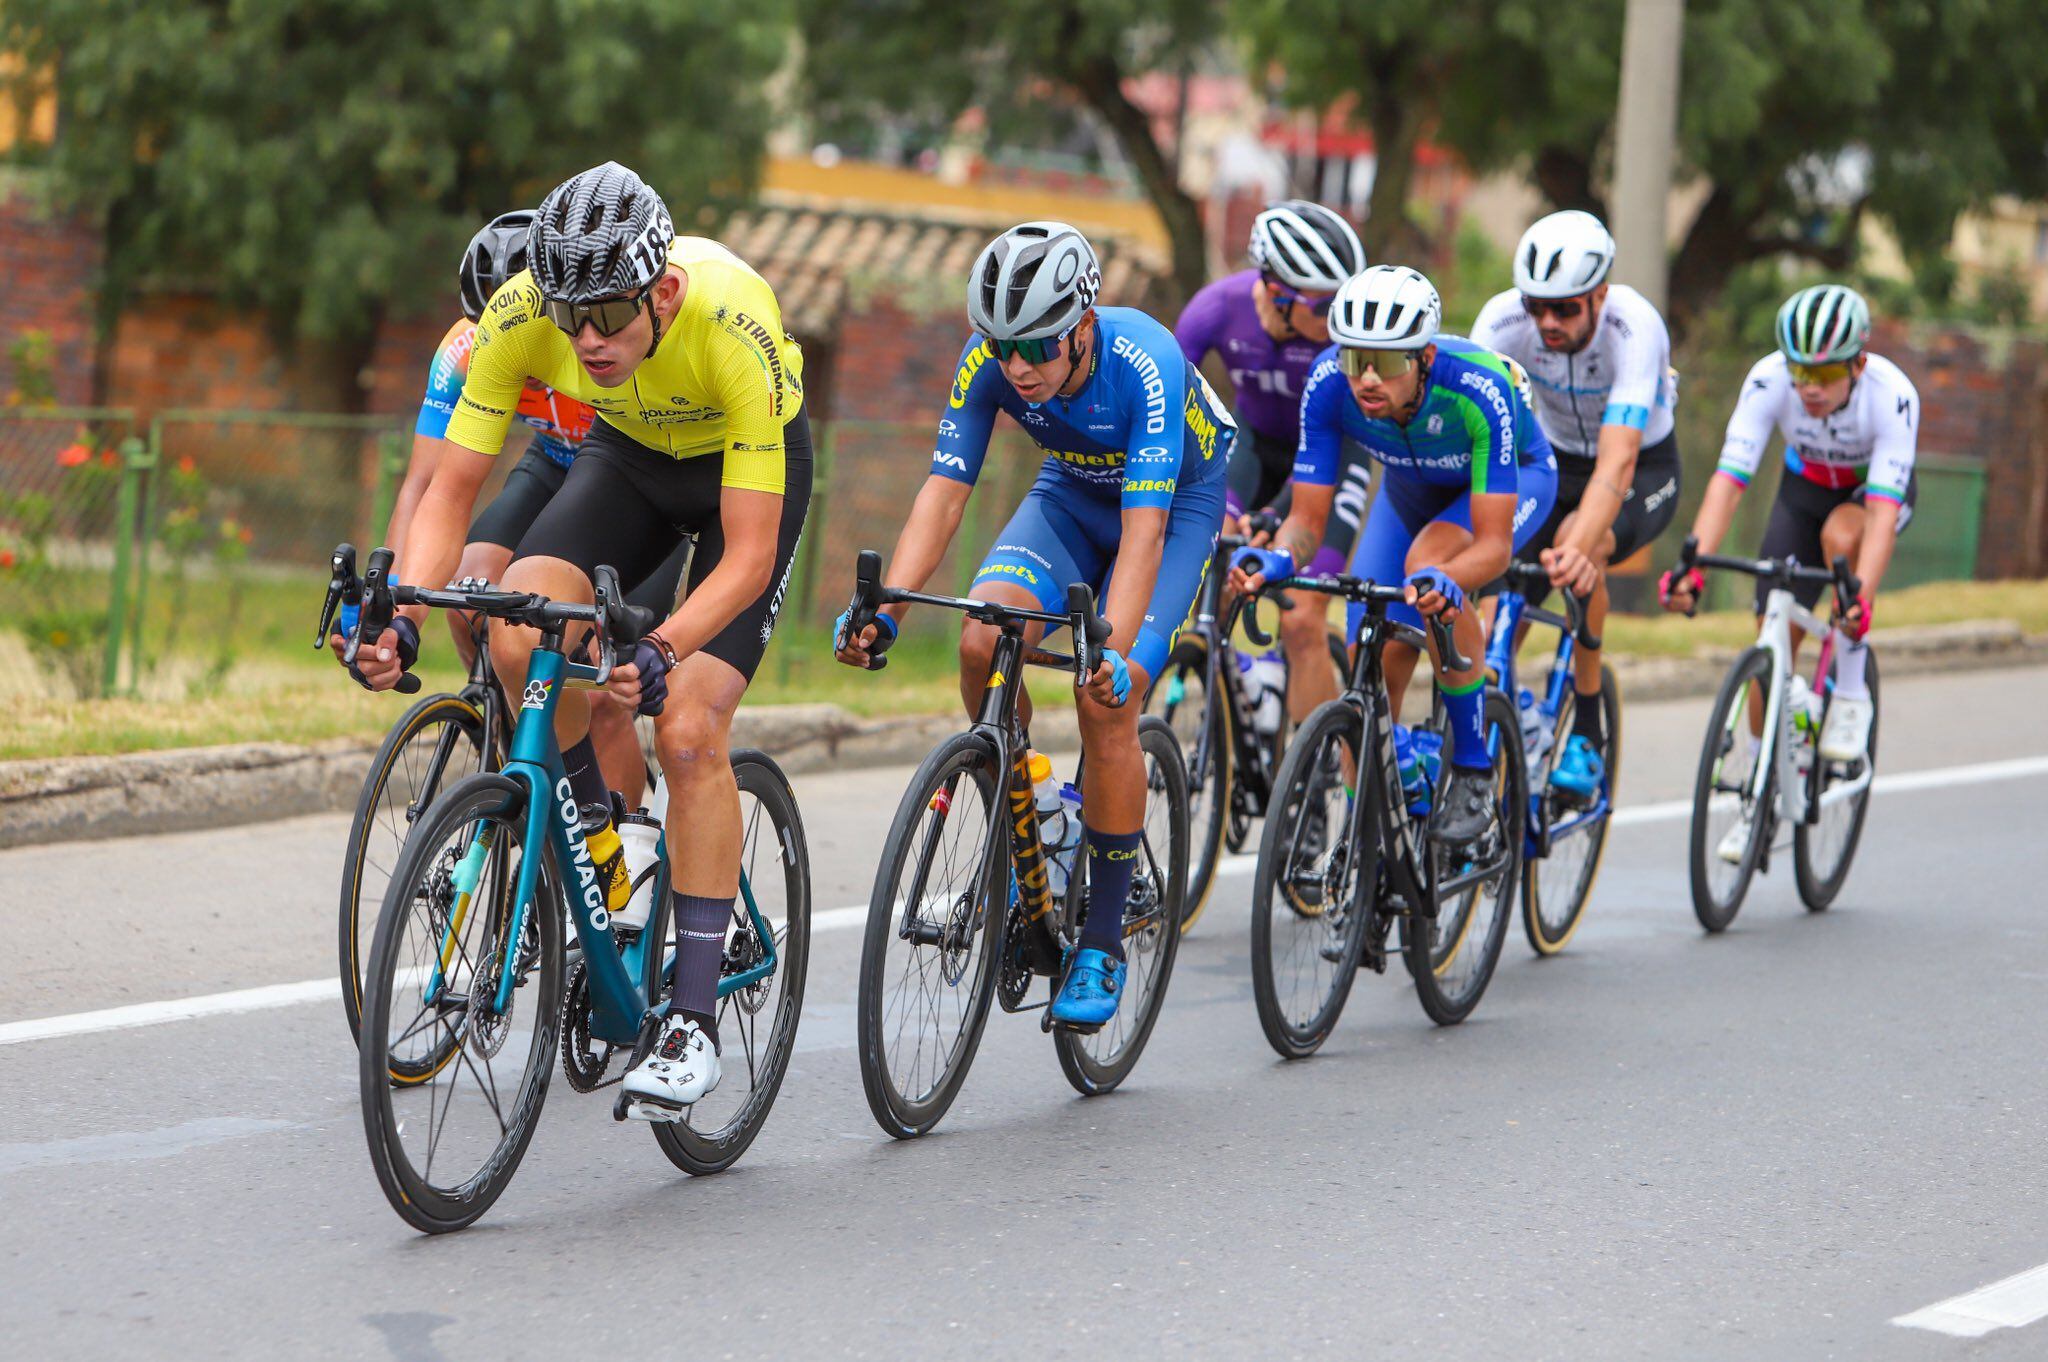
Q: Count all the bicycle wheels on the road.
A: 14